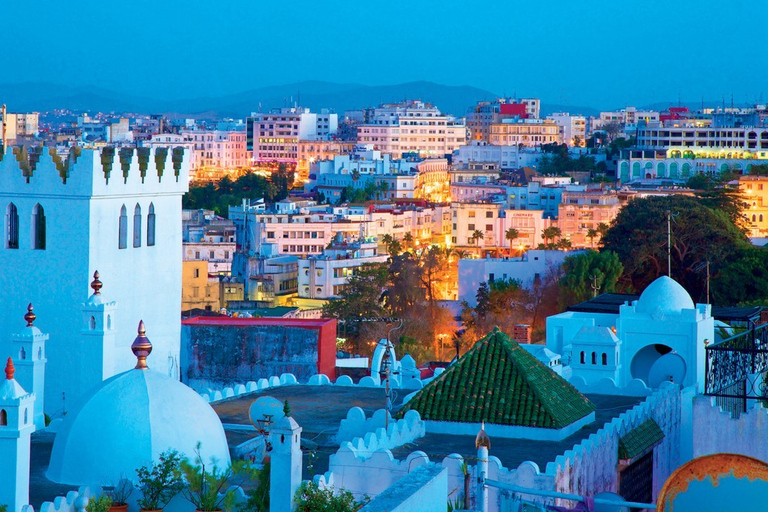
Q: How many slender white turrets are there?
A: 4